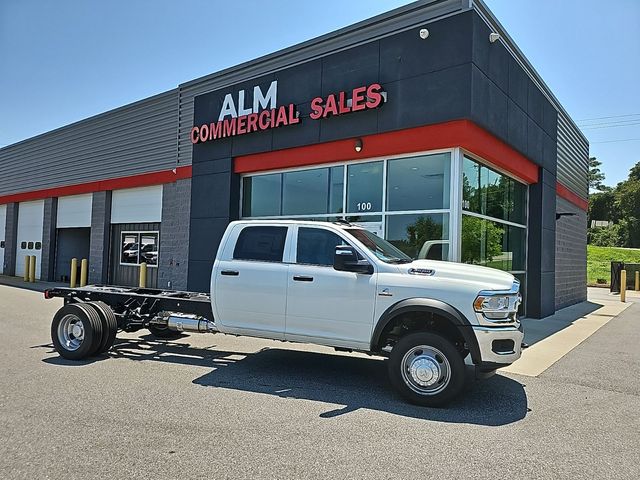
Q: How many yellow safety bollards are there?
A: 7